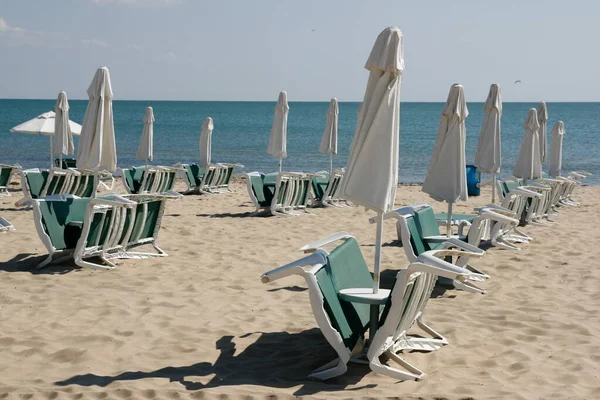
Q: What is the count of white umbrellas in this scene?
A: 13